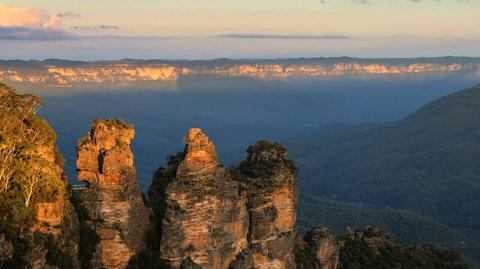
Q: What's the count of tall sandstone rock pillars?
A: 3